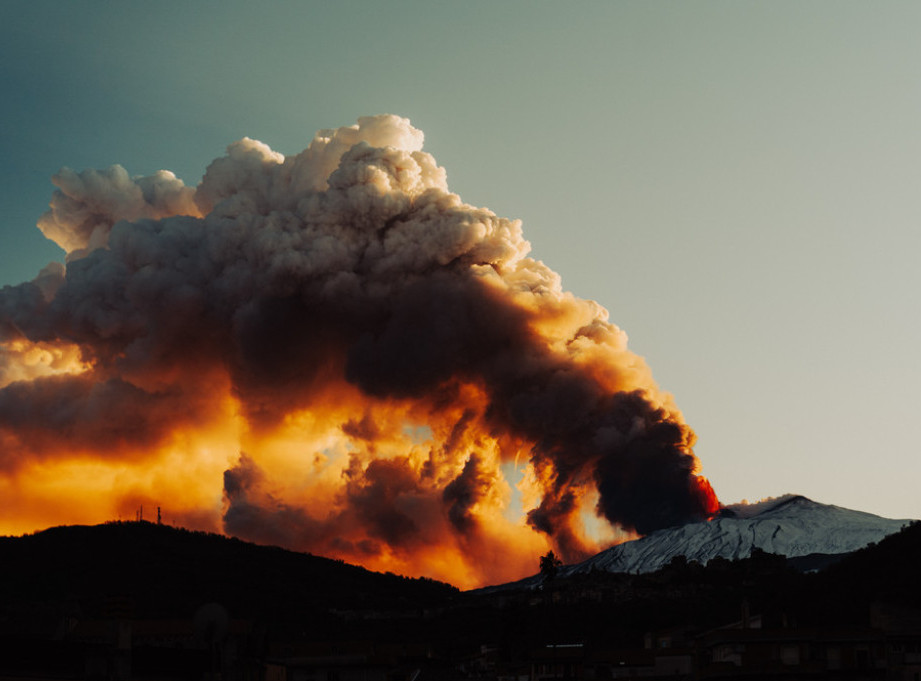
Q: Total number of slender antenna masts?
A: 3